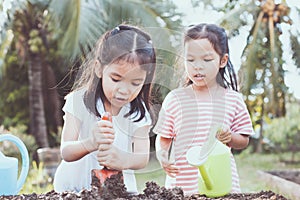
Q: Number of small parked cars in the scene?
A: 0